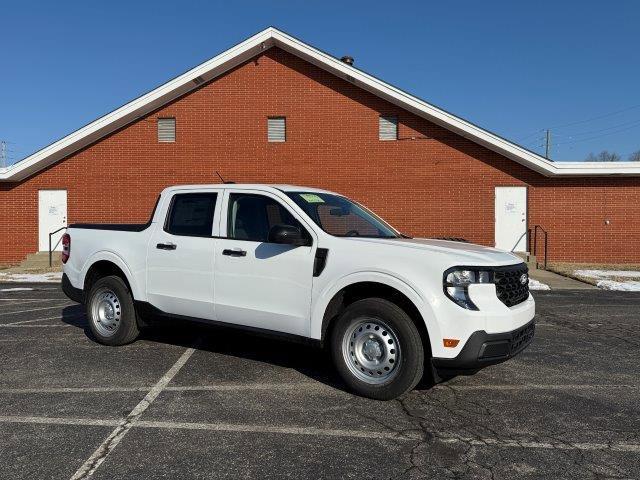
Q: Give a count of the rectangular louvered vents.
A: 3